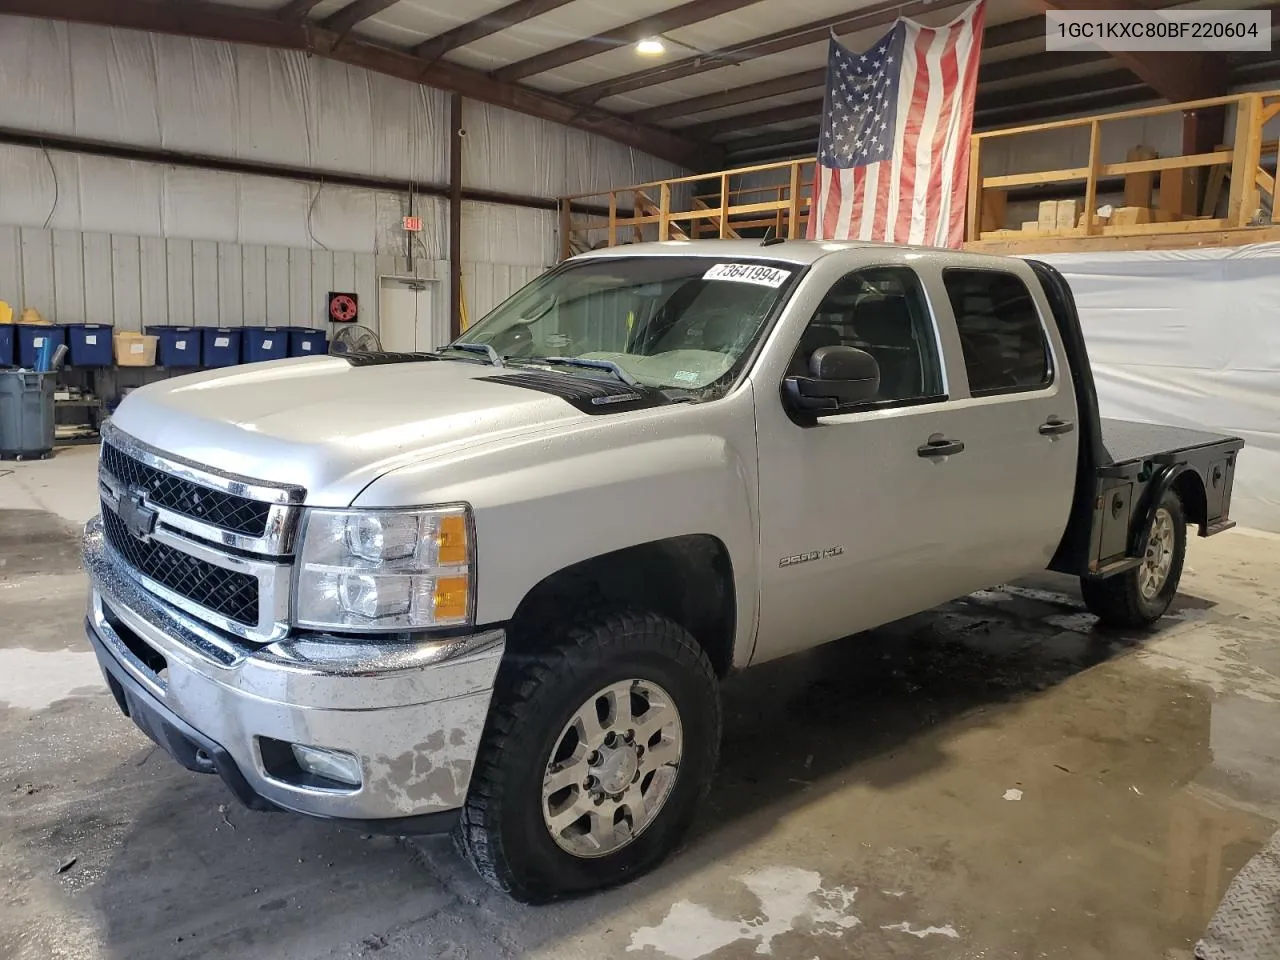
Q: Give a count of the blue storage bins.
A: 7